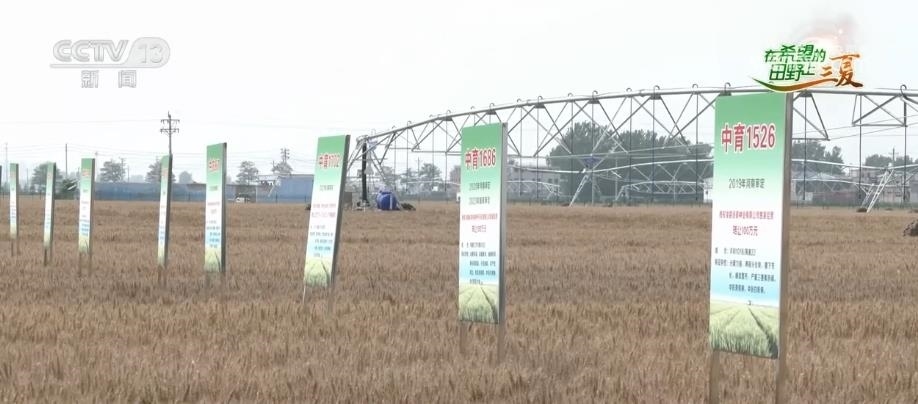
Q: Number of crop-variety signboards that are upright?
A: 8